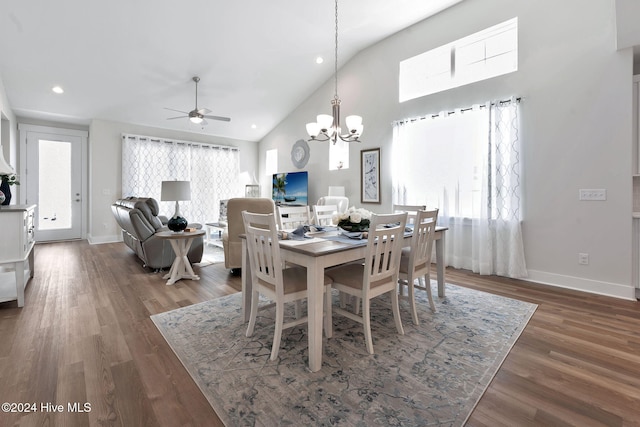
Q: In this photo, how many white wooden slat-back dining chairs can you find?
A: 6